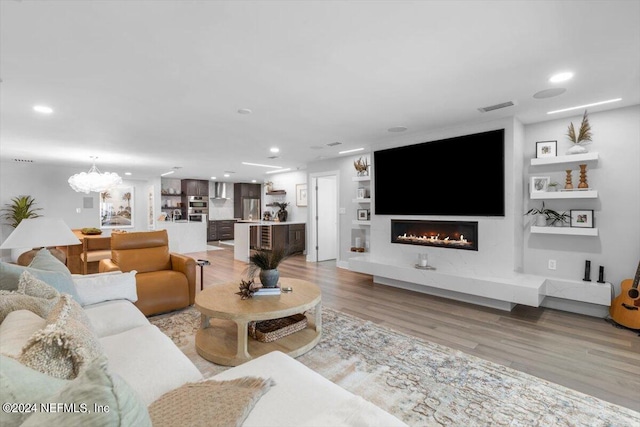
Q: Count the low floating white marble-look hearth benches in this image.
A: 1